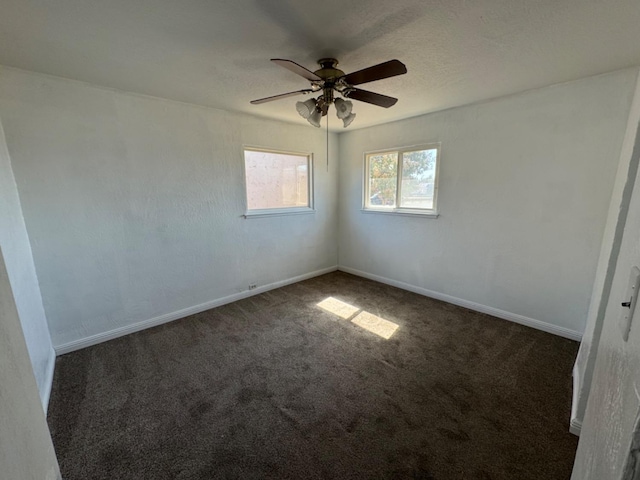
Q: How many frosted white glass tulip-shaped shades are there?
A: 4